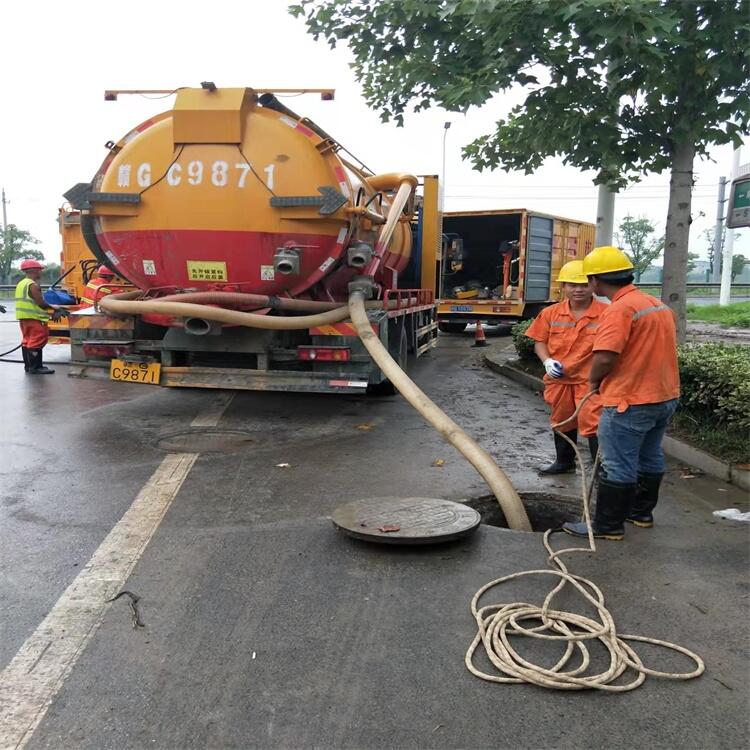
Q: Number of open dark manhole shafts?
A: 1